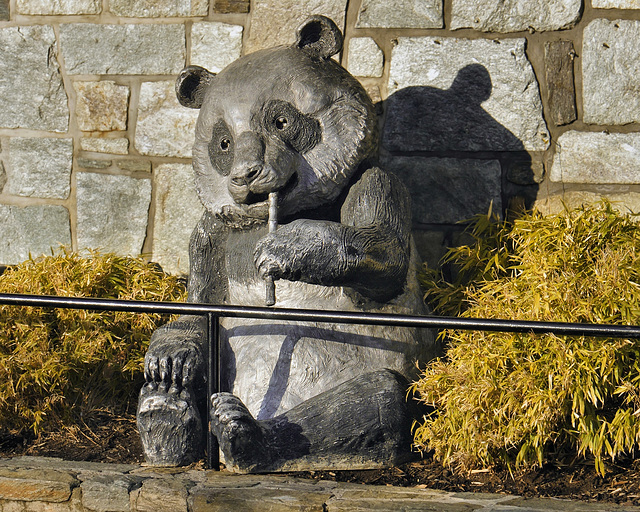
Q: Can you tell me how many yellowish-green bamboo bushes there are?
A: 2